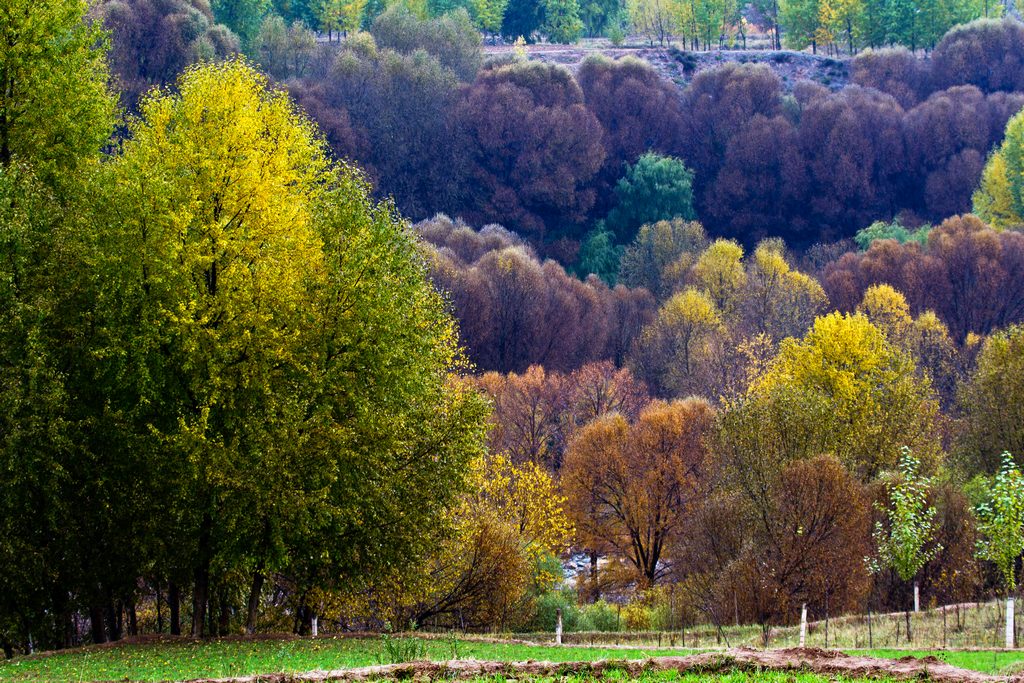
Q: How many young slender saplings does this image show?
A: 2